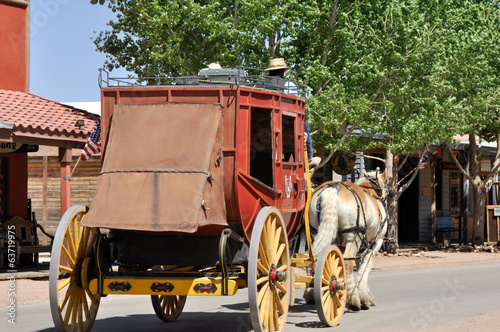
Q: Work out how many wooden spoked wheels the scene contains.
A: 4